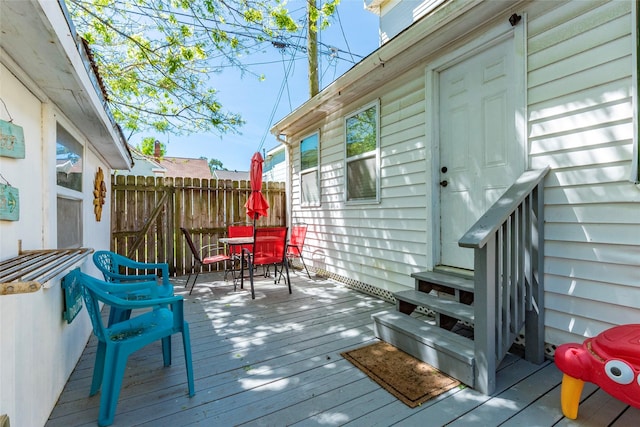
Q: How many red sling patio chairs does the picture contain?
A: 4